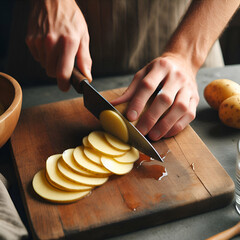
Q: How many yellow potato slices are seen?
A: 12